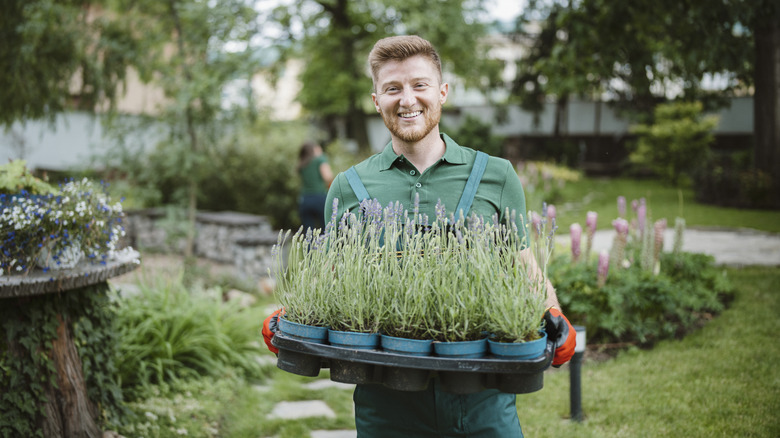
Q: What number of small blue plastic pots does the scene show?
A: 5